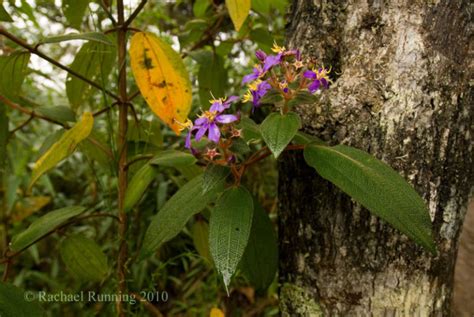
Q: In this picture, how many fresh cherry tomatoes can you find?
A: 0